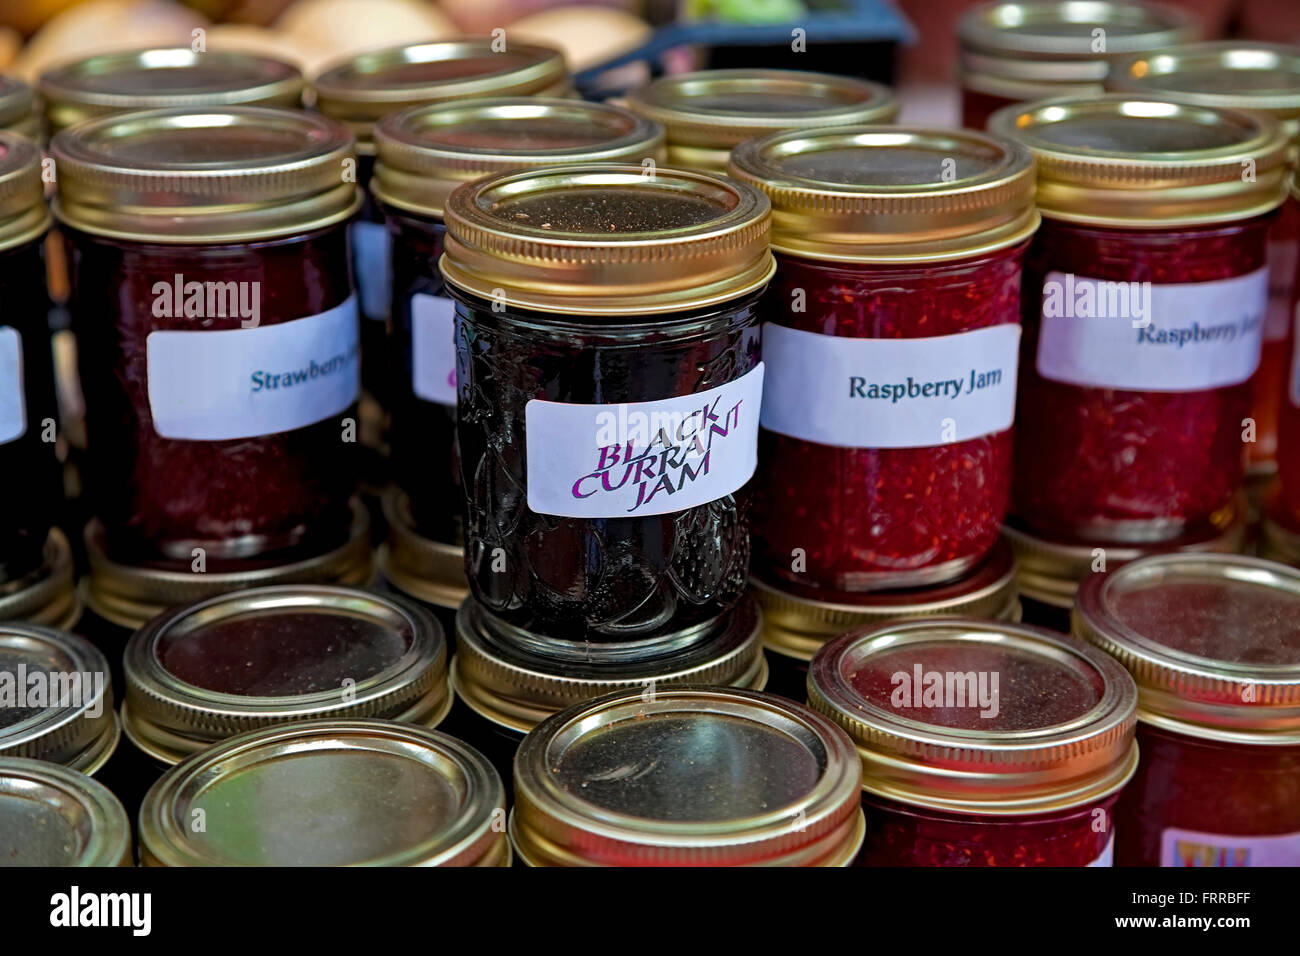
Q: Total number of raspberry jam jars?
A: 2